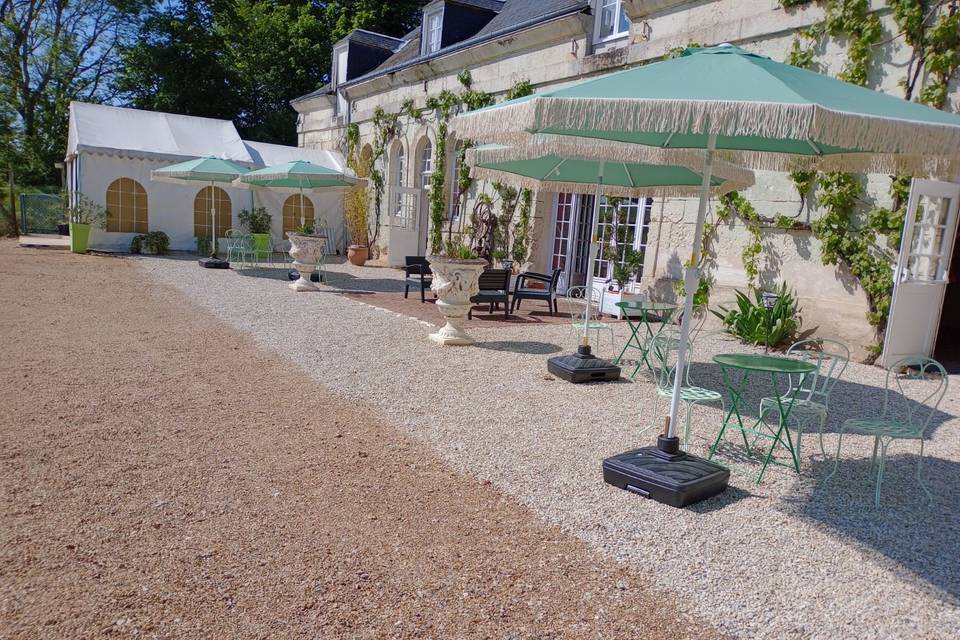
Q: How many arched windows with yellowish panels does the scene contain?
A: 3